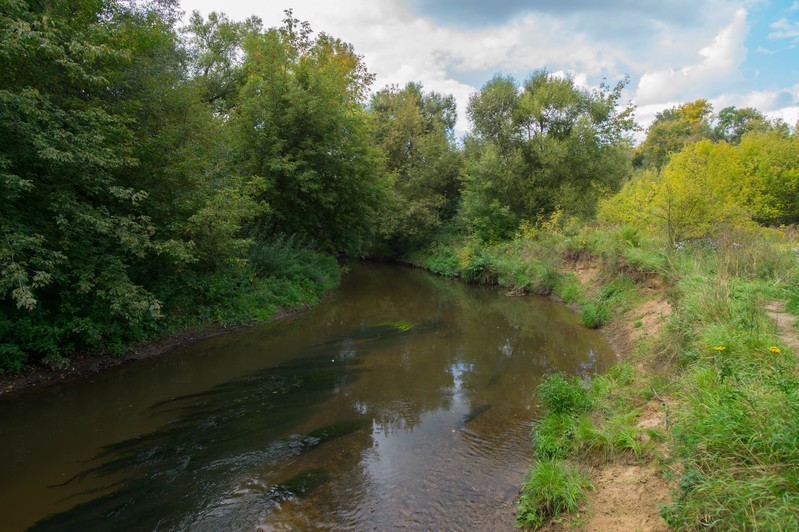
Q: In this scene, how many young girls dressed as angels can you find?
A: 0